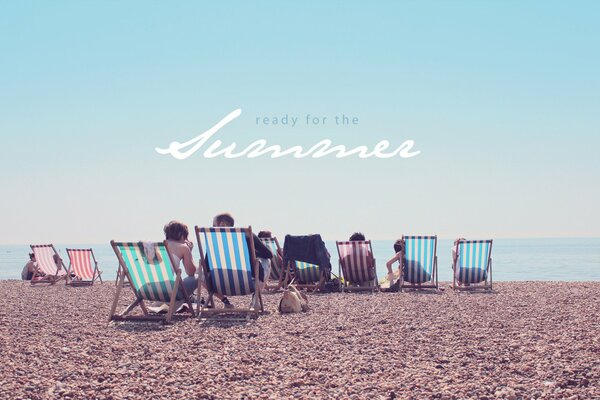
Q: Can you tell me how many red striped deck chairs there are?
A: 3